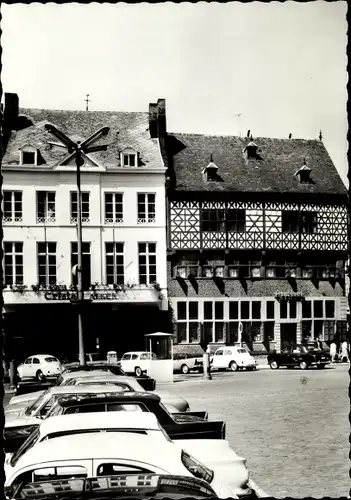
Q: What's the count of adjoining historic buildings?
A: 2